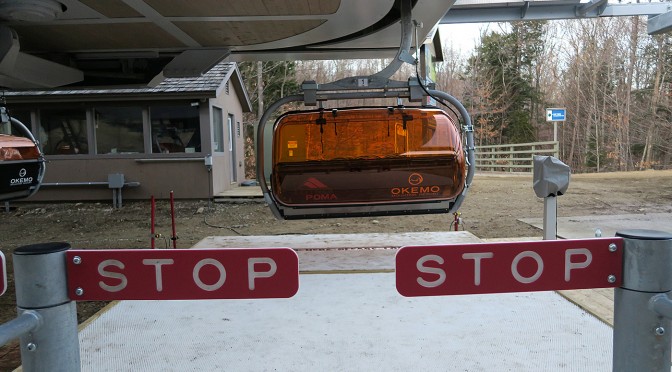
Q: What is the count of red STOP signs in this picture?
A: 2